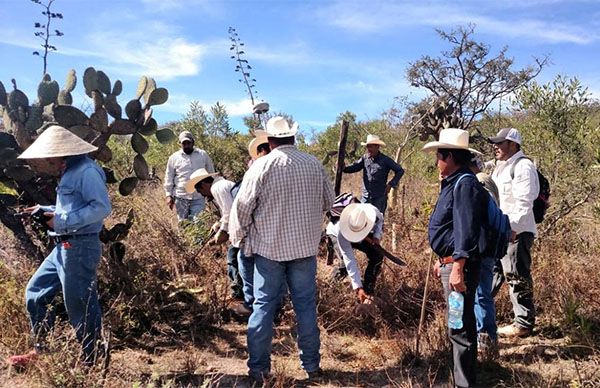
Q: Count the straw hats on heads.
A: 7